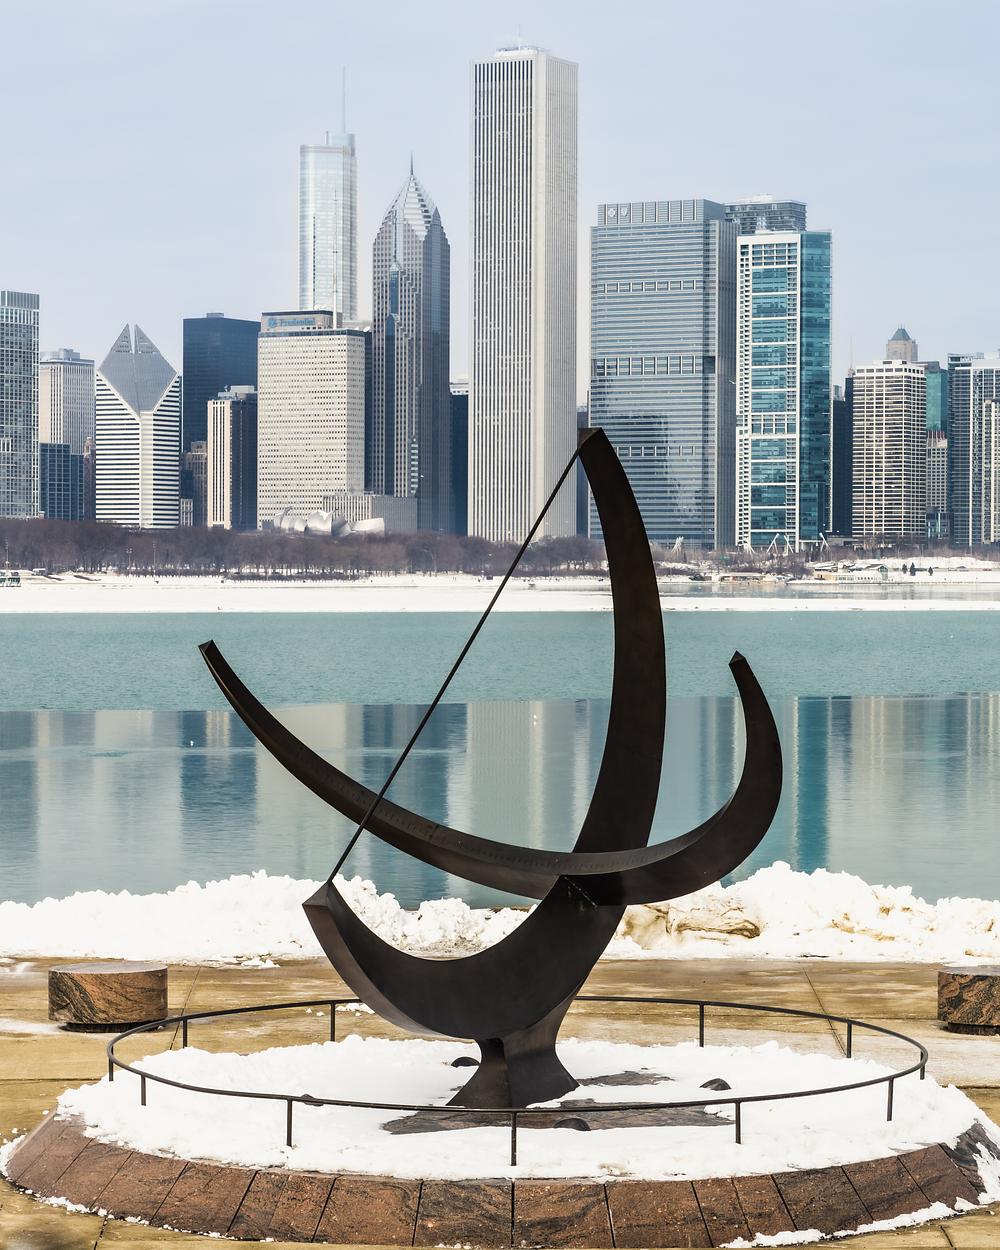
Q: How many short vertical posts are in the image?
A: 11